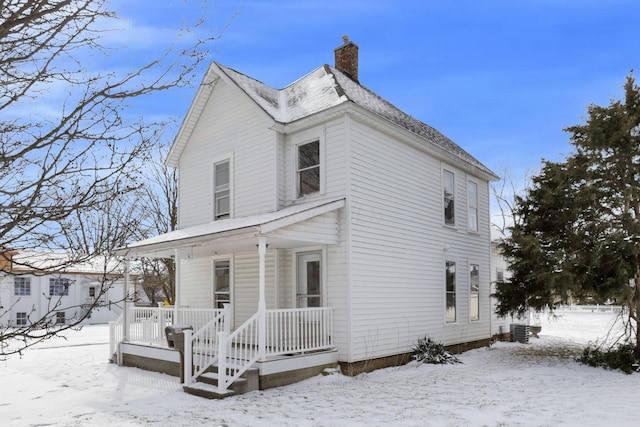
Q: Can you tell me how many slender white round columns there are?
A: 3